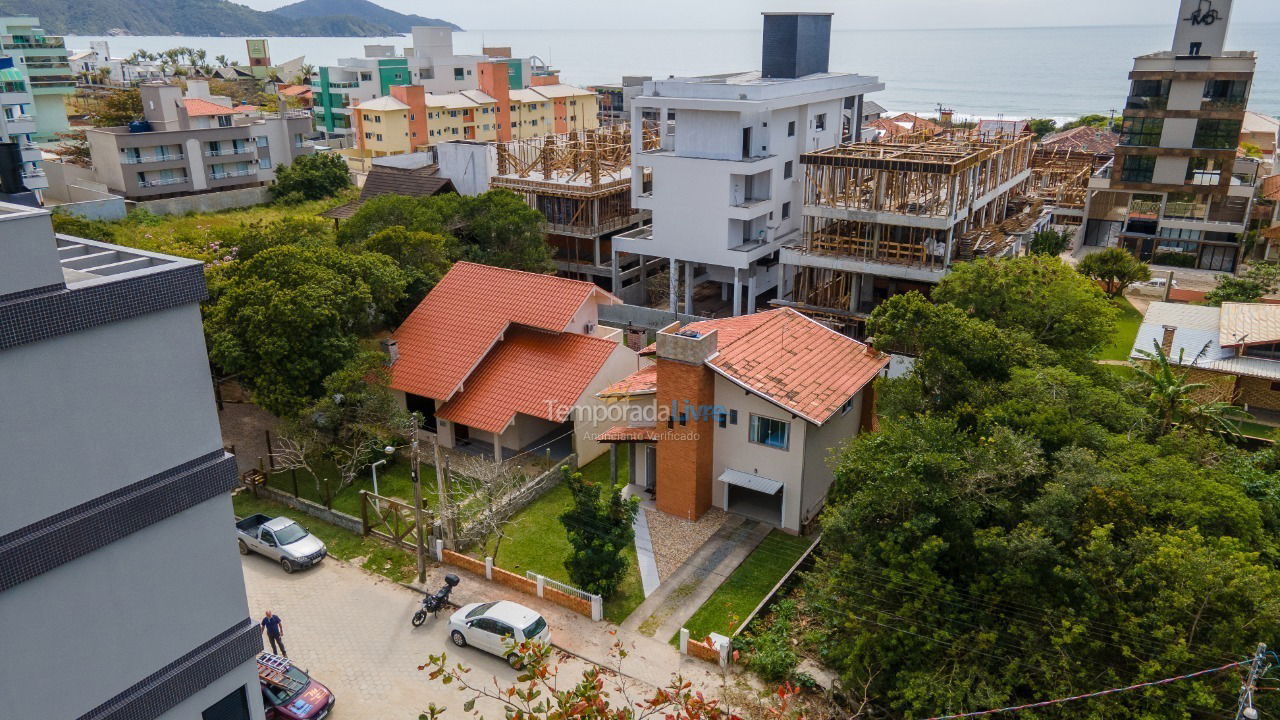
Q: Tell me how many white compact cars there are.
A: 1